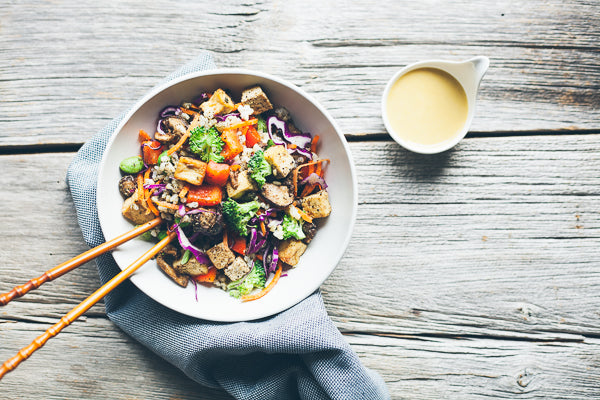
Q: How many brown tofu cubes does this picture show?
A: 11